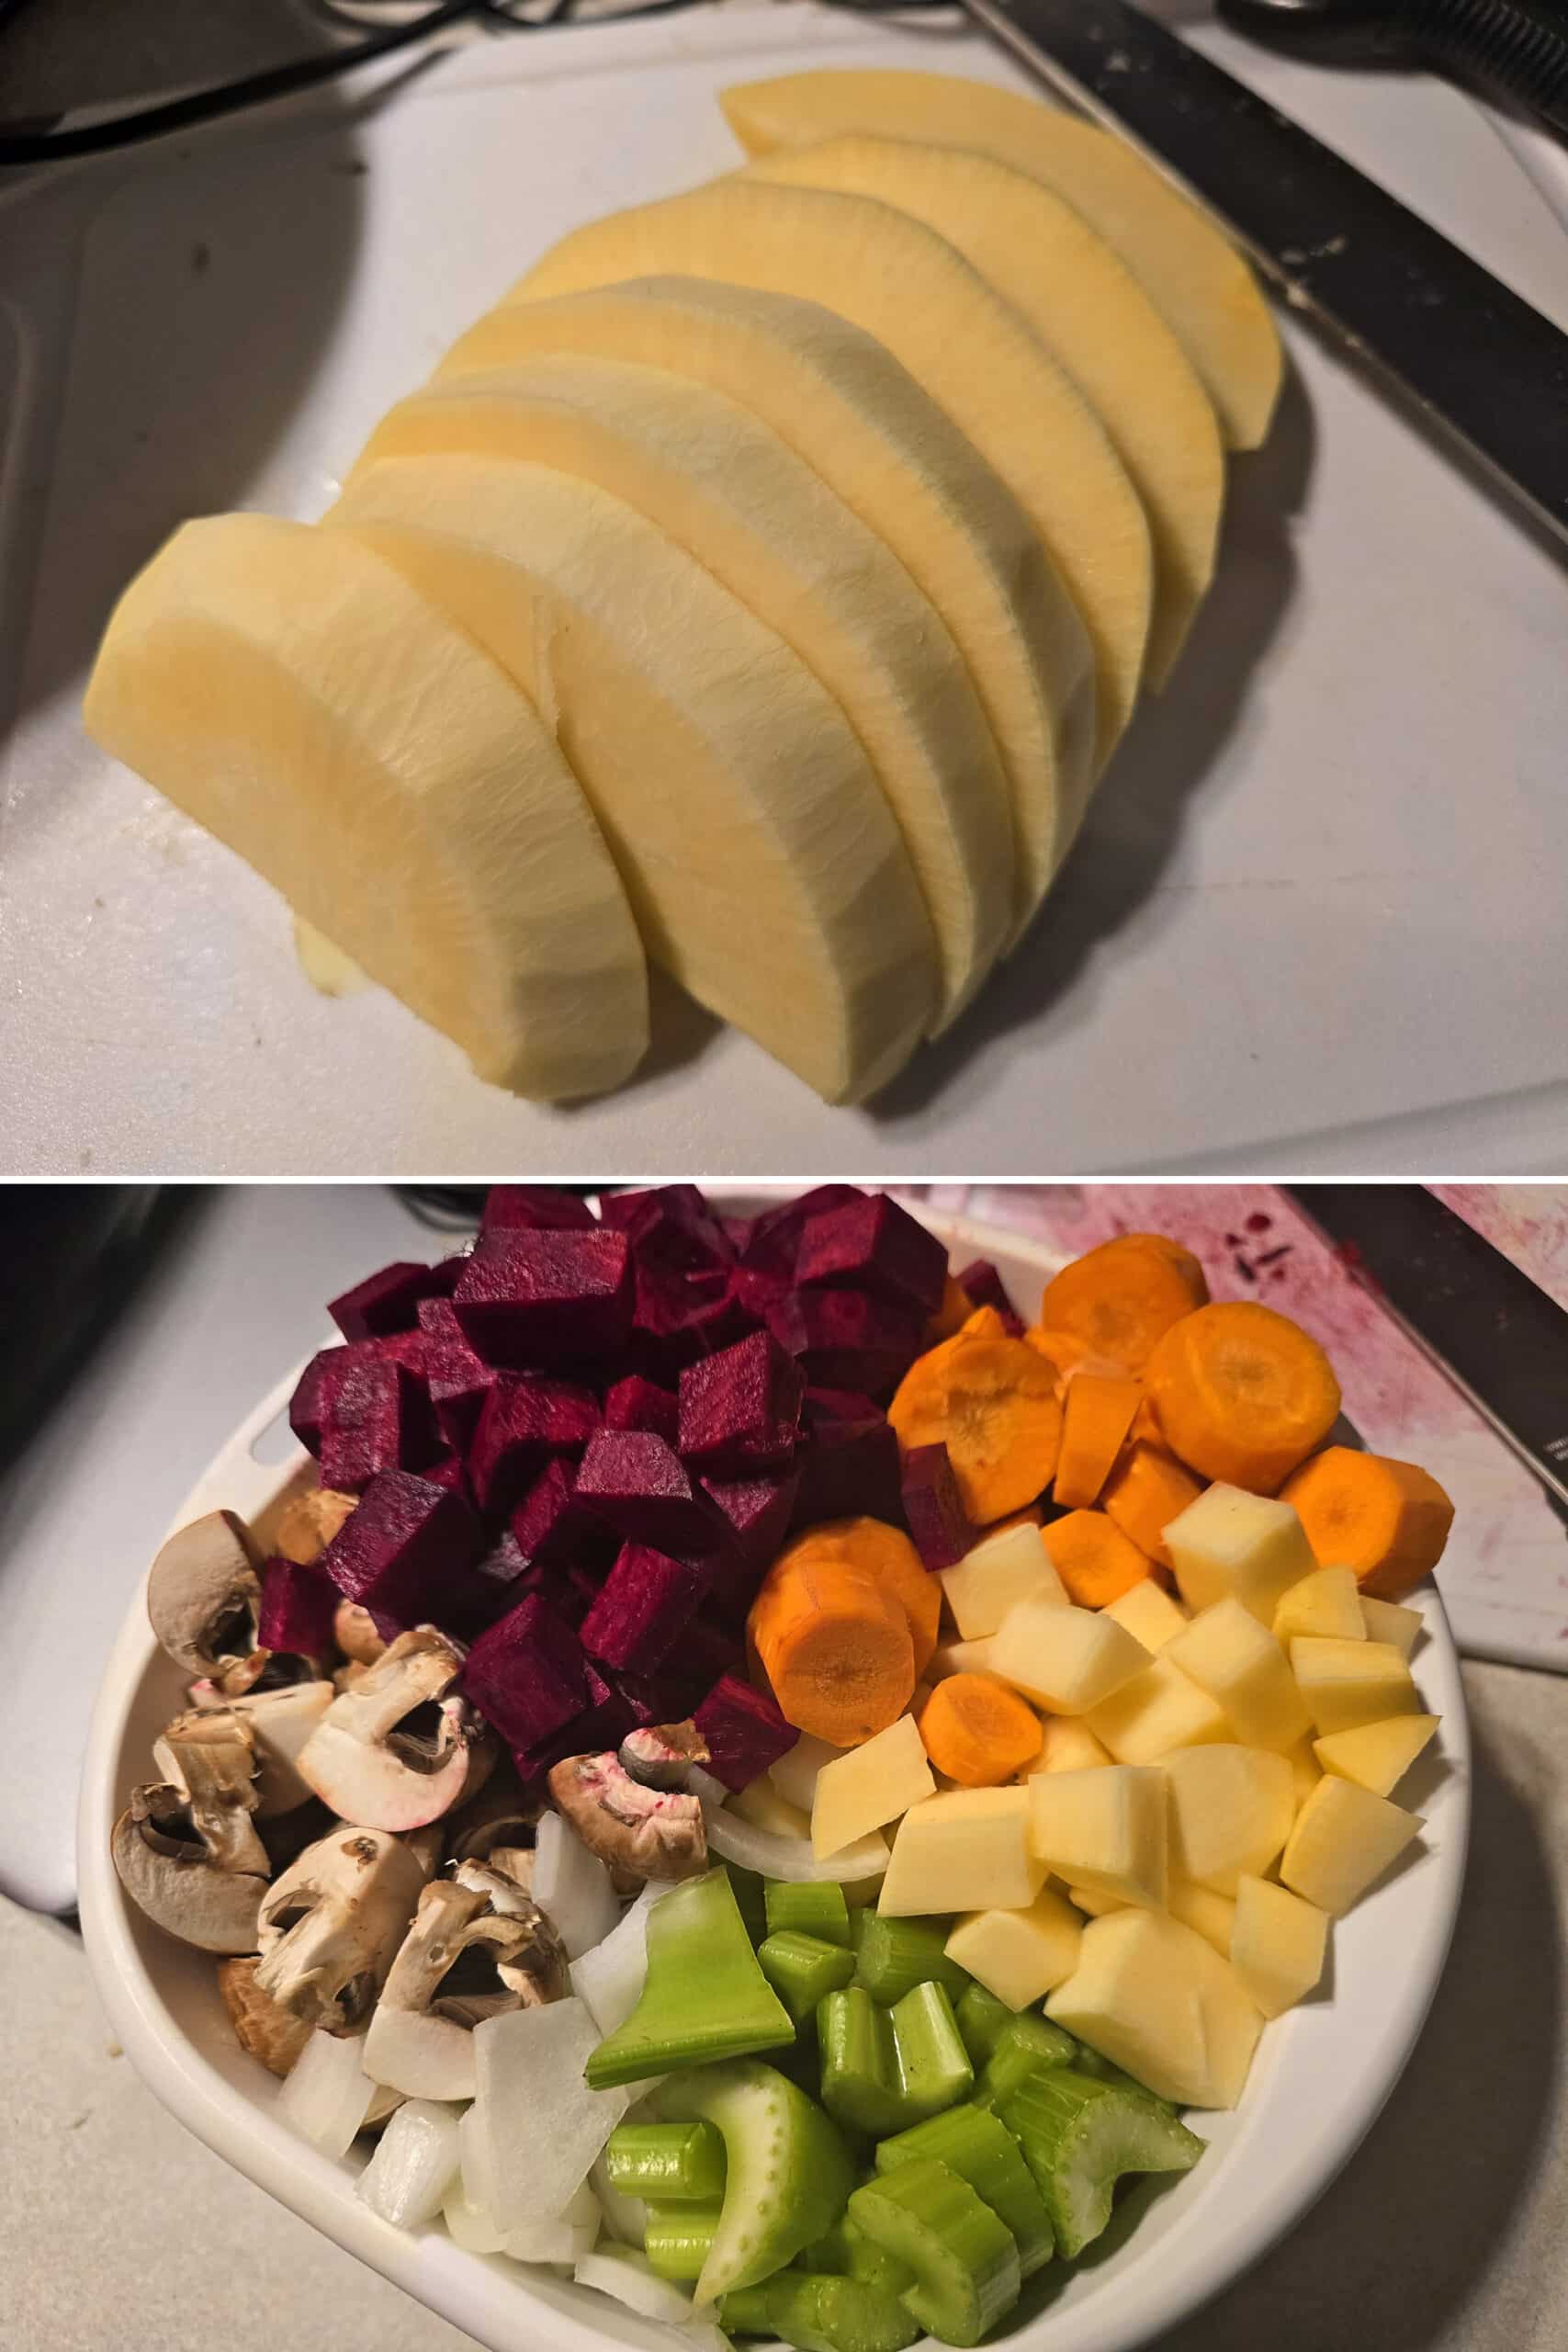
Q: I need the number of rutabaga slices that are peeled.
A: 7